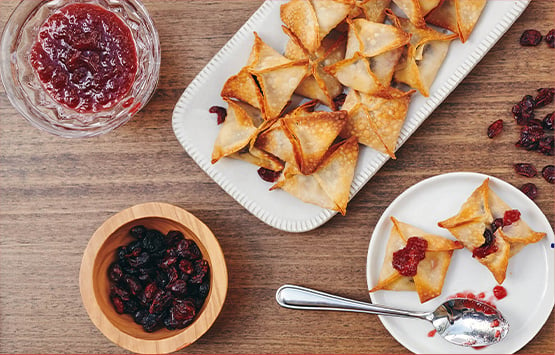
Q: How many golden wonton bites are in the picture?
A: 14